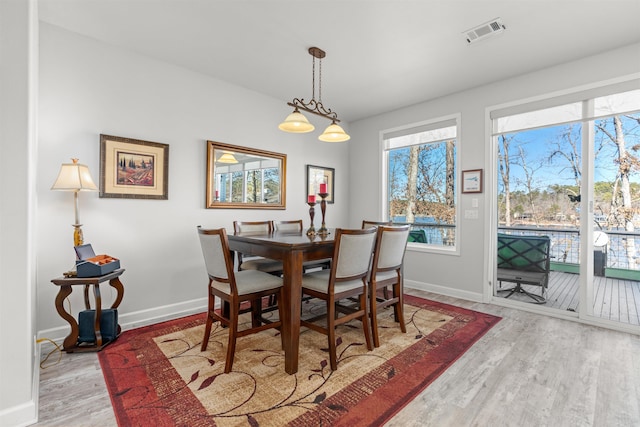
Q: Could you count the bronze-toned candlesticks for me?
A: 2